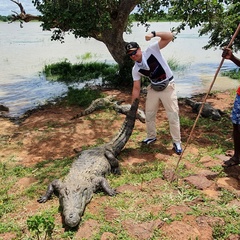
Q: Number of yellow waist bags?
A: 0